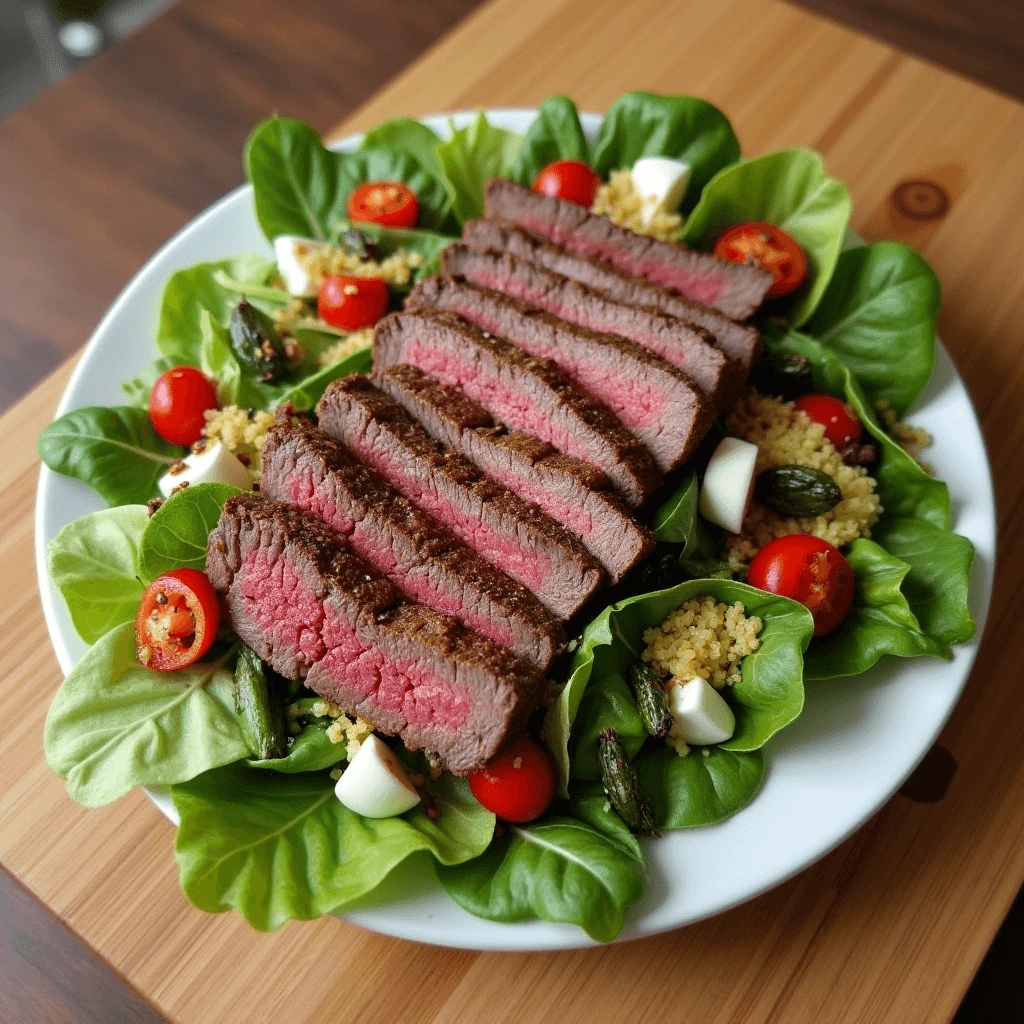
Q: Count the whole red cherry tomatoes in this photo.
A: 6